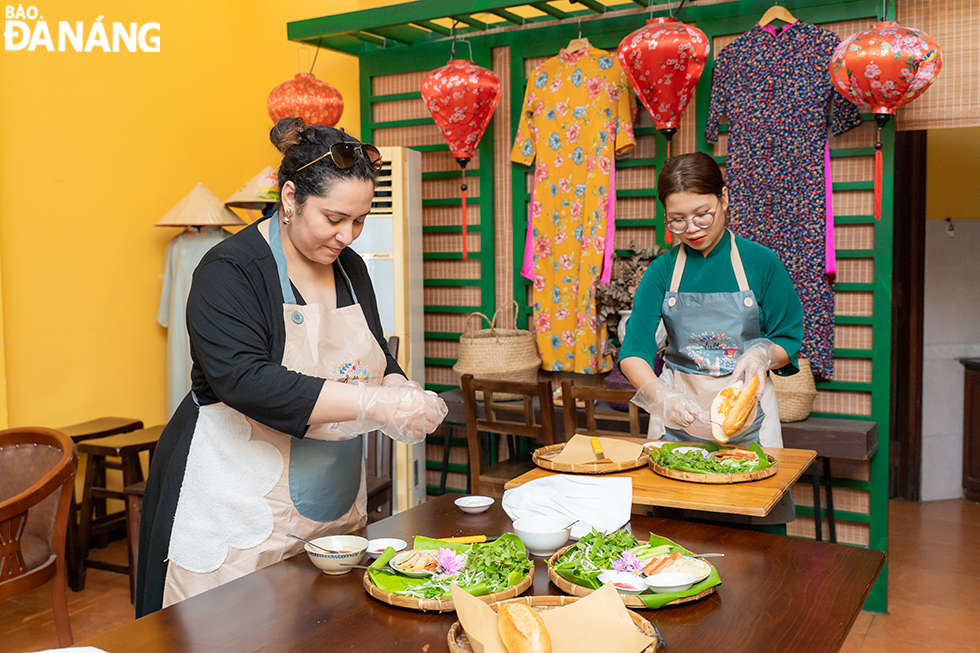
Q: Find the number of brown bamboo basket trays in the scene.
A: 5